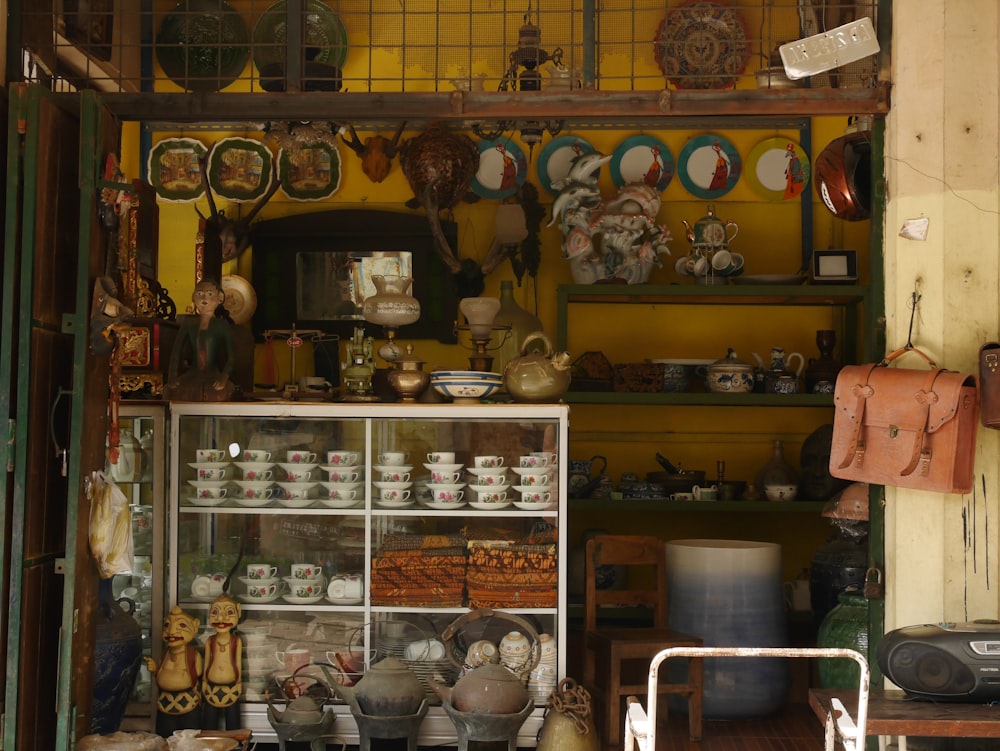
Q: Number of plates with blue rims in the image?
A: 4